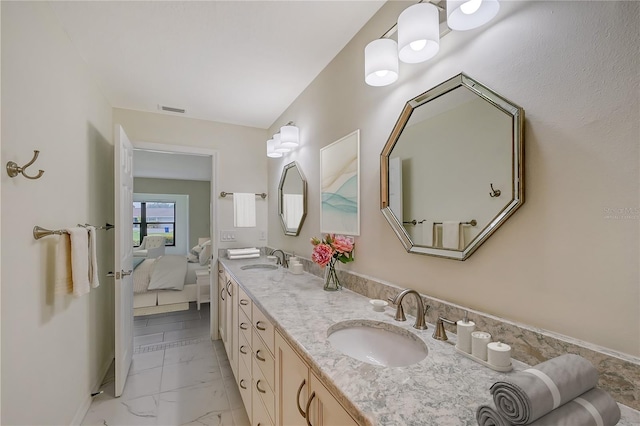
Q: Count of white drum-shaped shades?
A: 6